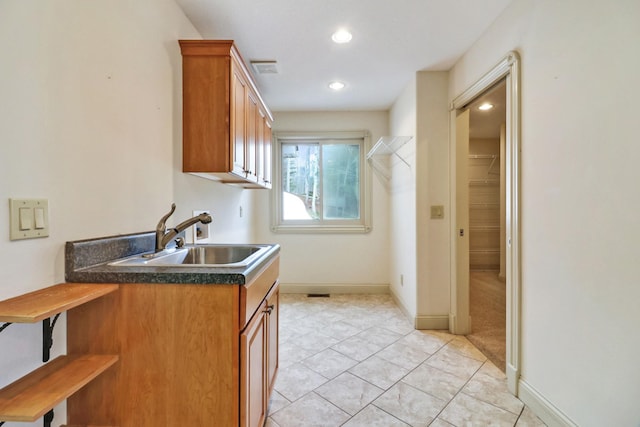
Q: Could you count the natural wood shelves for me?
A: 2